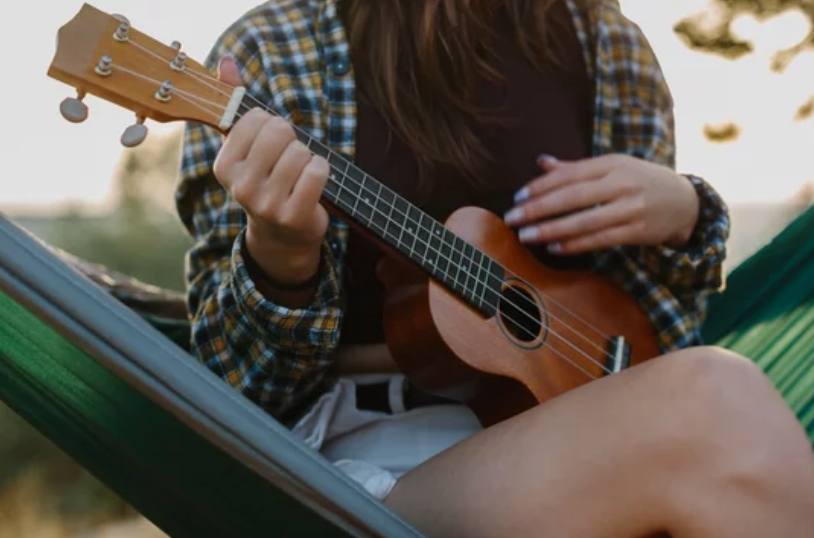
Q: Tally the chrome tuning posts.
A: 4